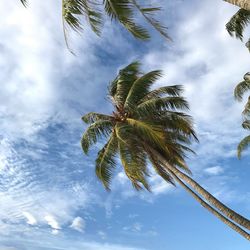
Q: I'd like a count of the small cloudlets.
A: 3